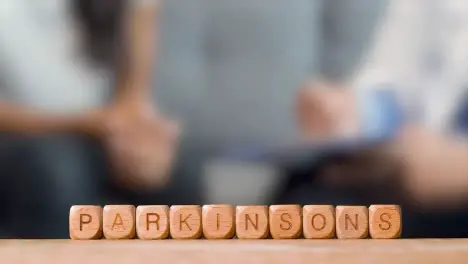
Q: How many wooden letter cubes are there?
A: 10